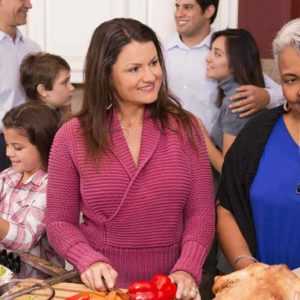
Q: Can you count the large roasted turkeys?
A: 1